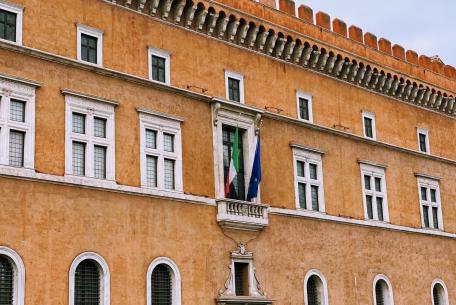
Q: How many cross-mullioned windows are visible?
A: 6